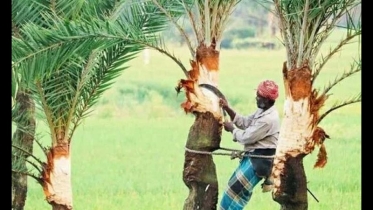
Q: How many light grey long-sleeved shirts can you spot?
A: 1